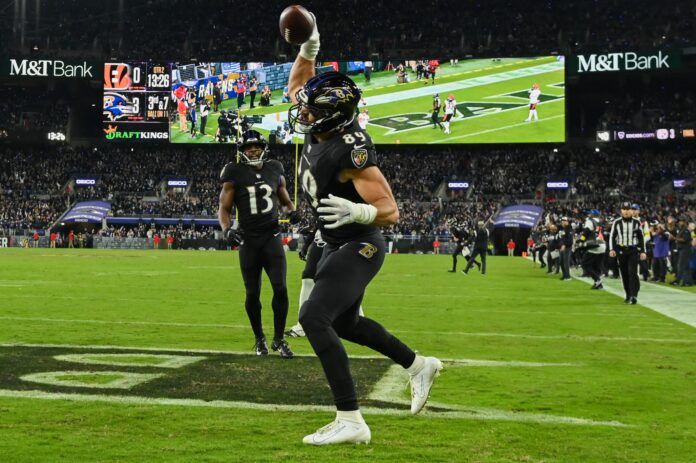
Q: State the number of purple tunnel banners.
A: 2